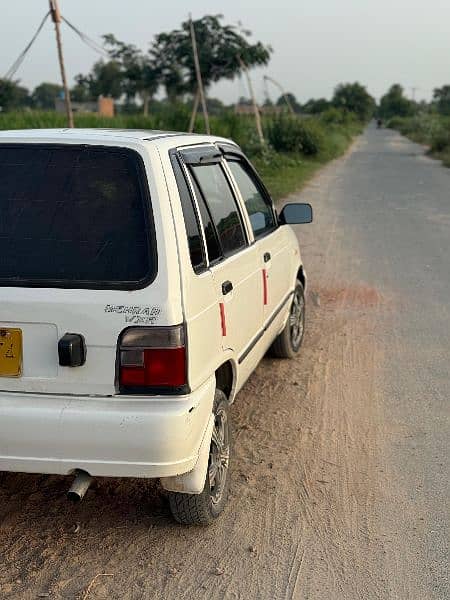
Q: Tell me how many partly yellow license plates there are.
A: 1